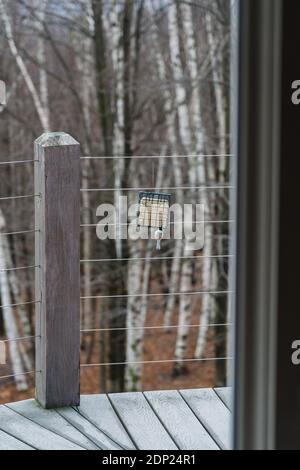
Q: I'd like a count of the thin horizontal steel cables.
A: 7